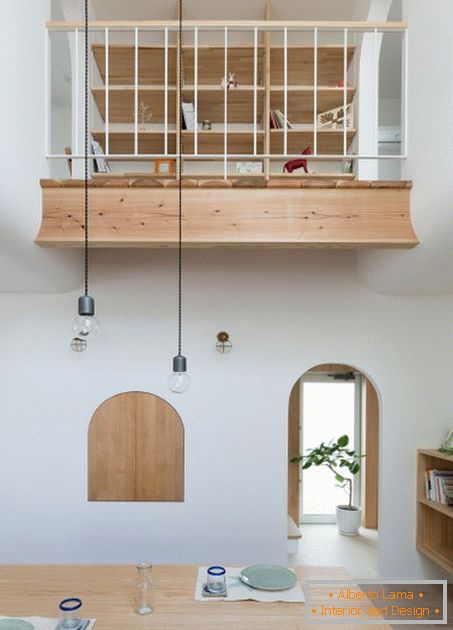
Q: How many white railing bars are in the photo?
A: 13